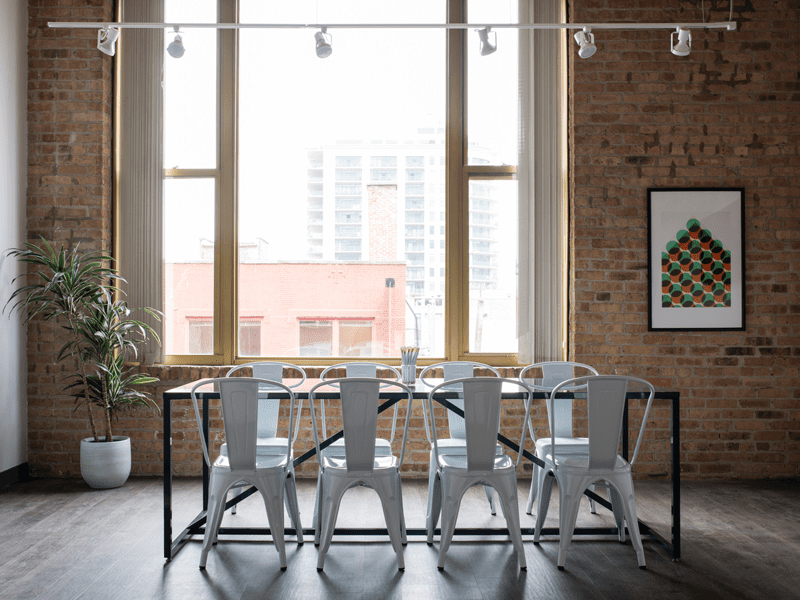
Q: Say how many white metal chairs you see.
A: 8